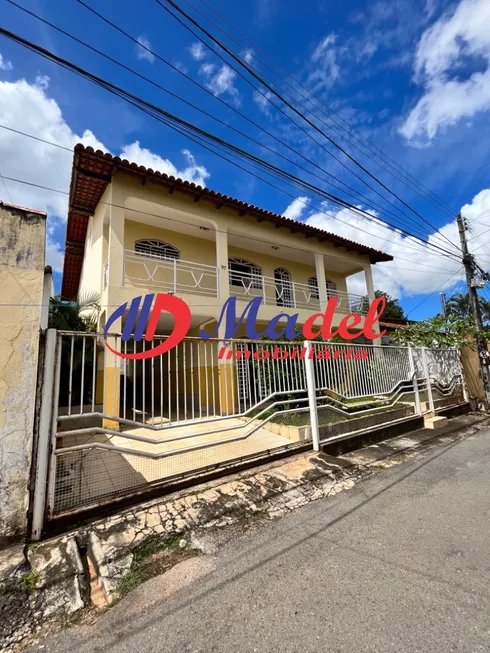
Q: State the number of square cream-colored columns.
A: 4